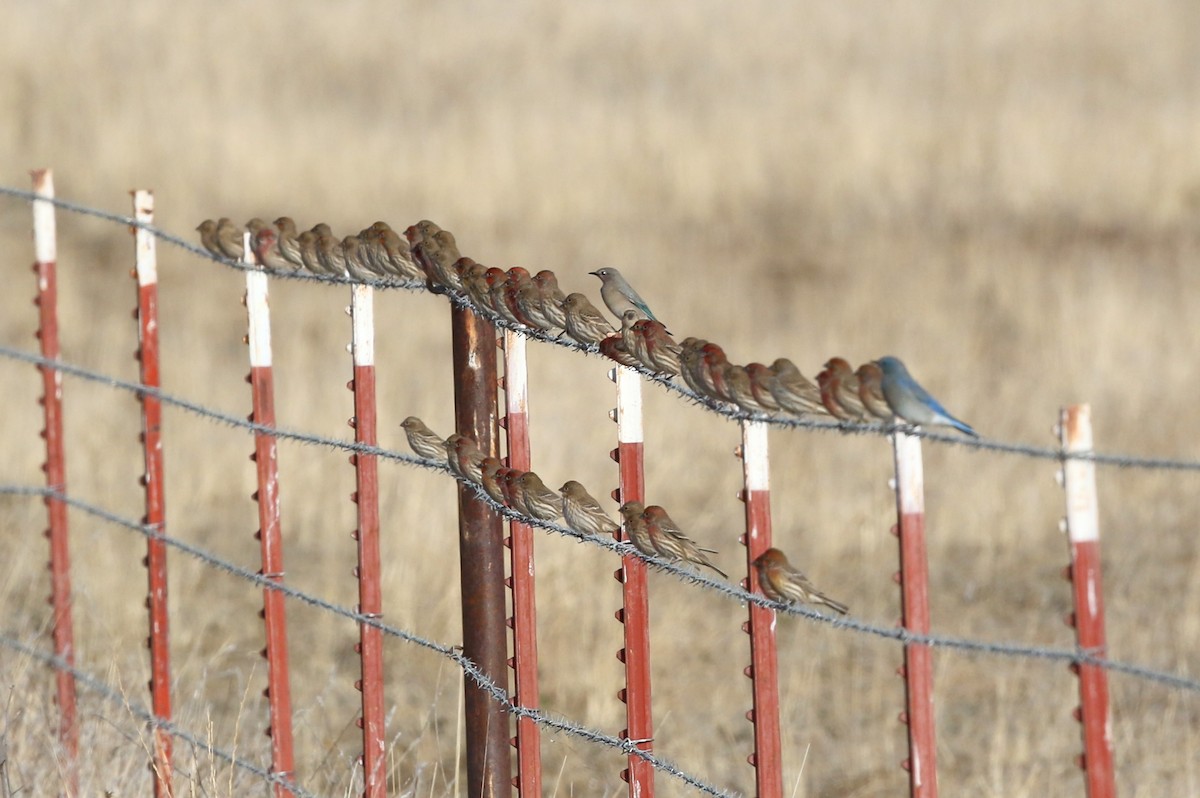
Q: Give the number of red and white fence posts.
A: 9